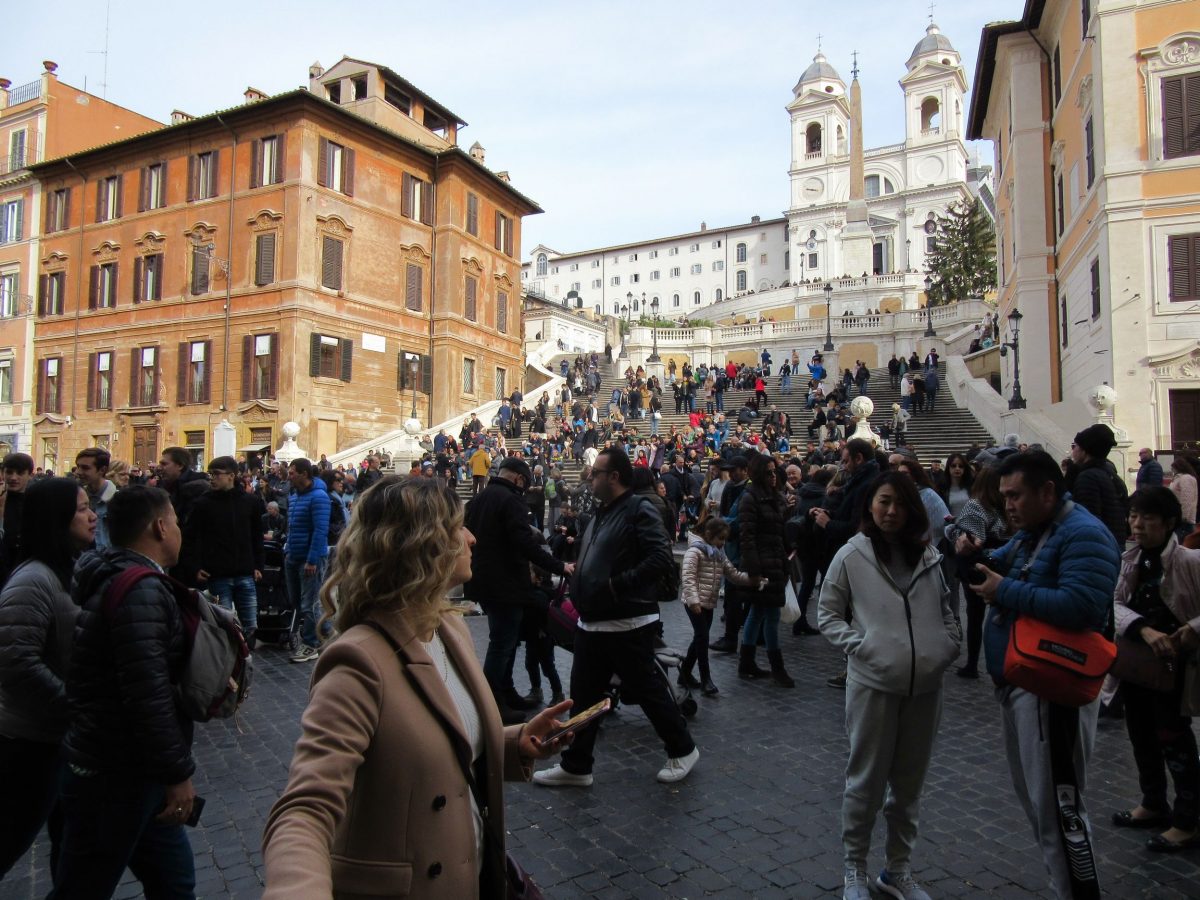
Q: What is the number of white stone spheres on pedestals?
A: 4